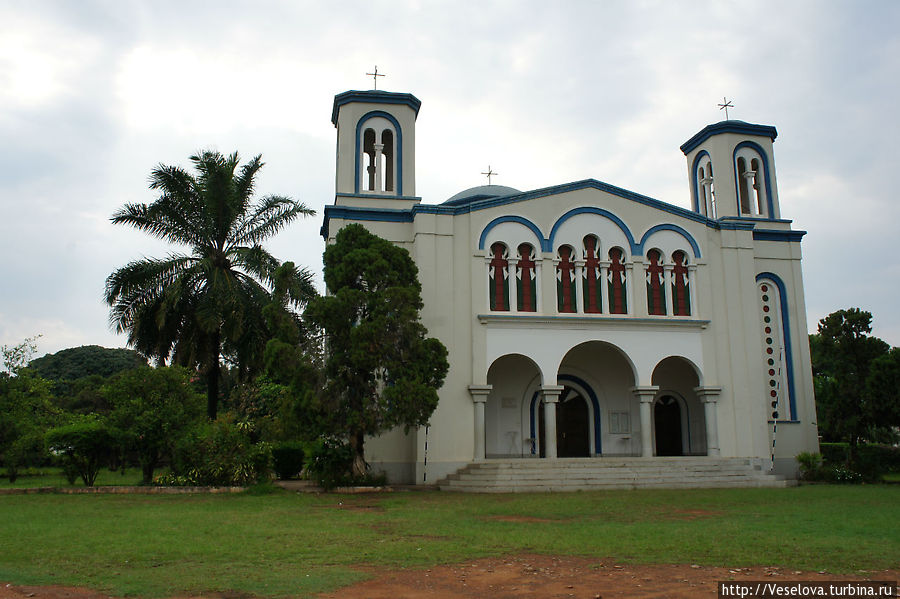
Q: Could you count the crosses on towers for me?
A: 2